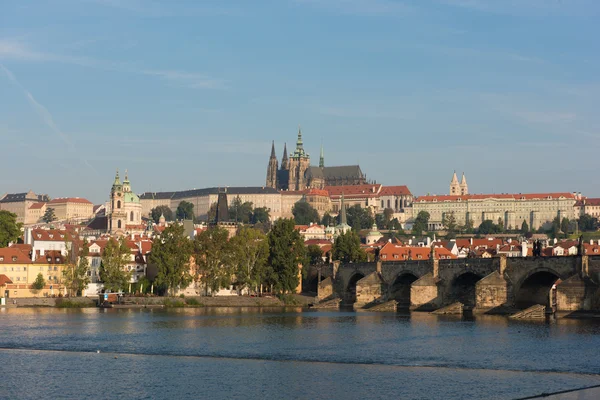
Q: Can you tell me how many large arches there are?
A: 4